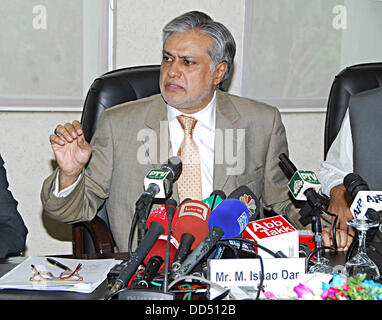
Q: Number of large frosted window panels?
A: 2